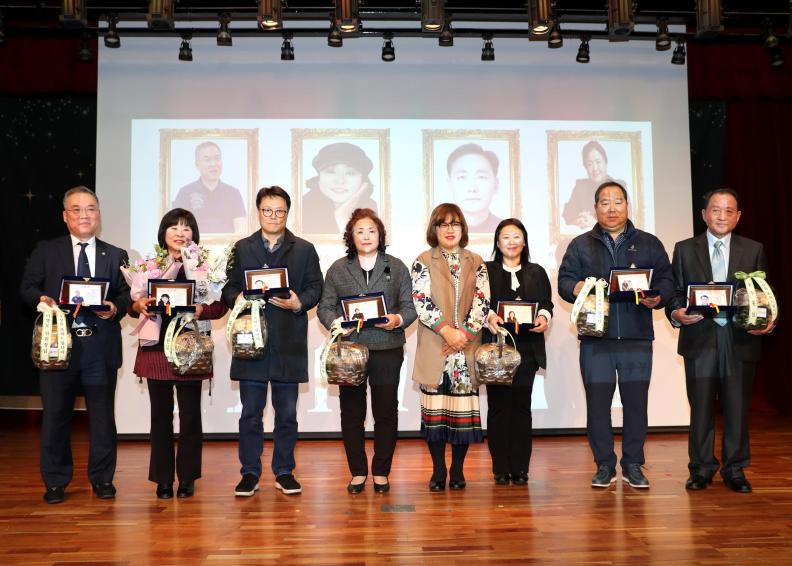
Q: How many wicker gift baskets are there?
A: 7